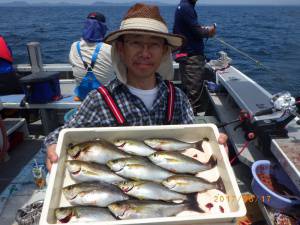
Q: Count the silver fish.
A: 11